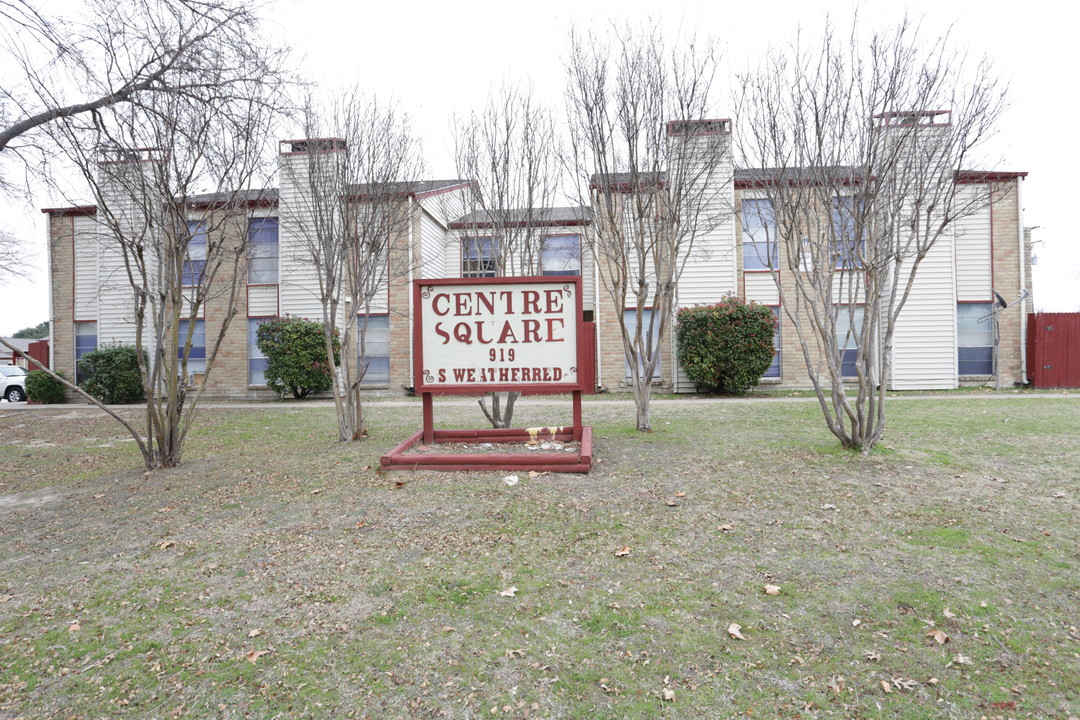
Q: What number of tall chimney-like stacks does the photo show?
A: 4